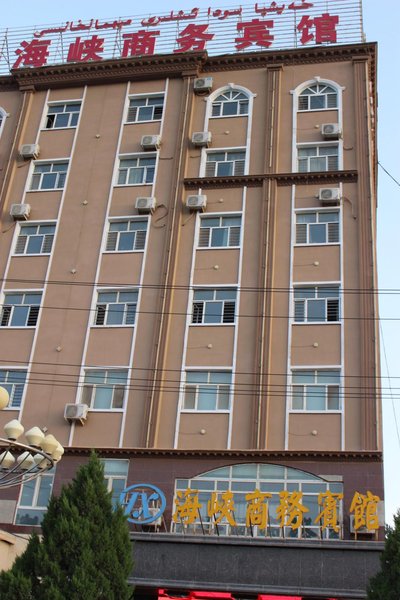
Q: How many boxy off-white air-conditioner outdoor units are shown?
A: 10